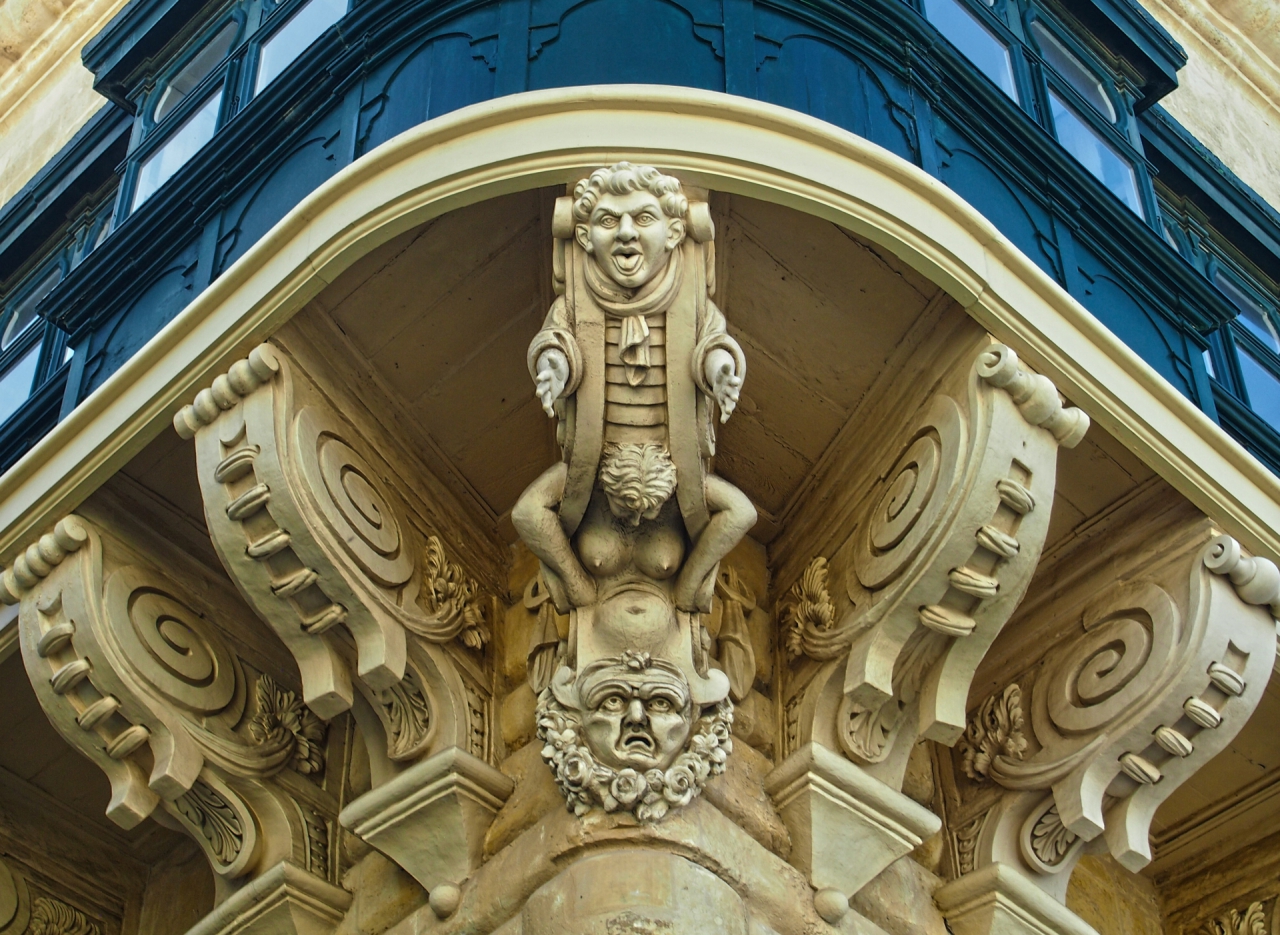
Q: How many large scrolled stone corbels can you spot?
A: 4